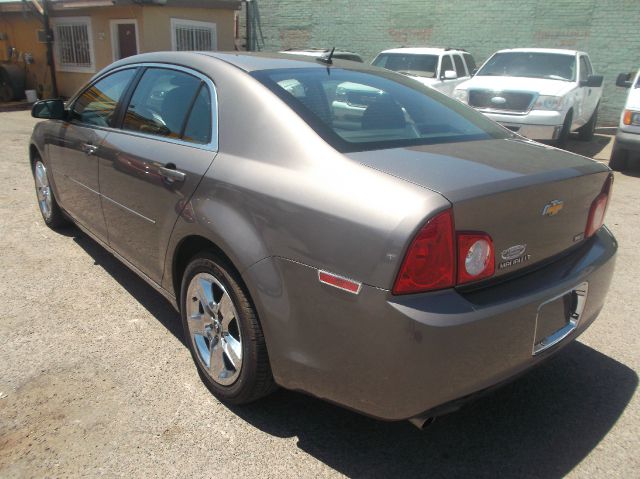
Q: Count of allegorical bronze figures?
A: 0